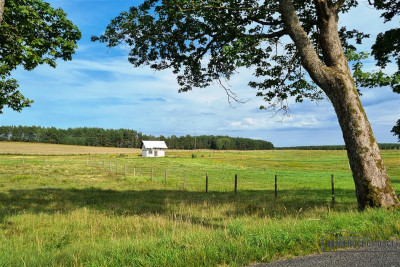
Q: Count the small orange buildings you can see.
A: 0